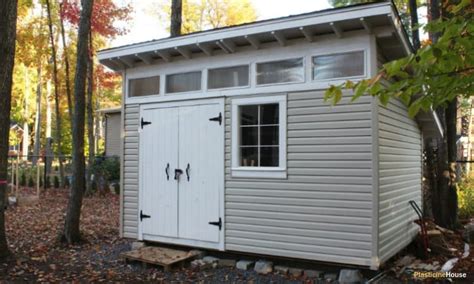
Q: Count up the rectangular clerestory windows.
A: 5